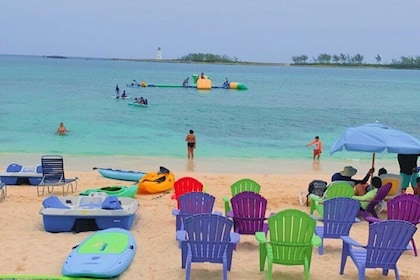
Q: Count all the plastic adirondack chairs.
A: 11